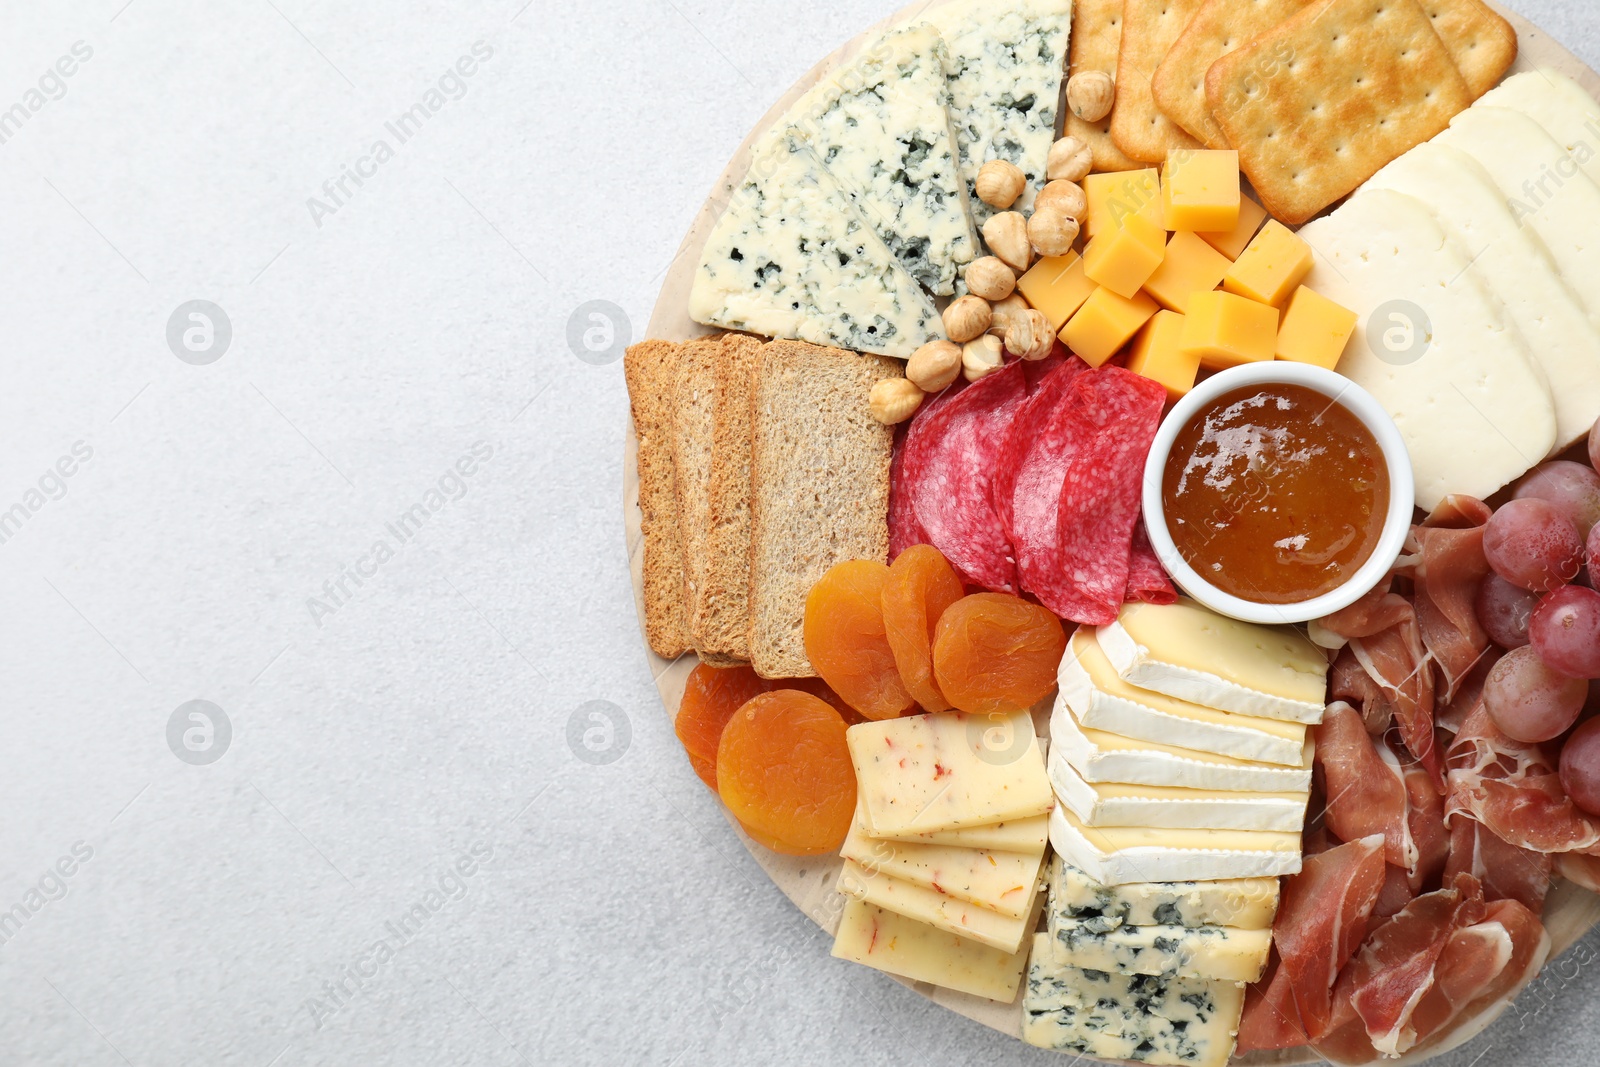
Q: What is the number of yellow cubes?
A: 11